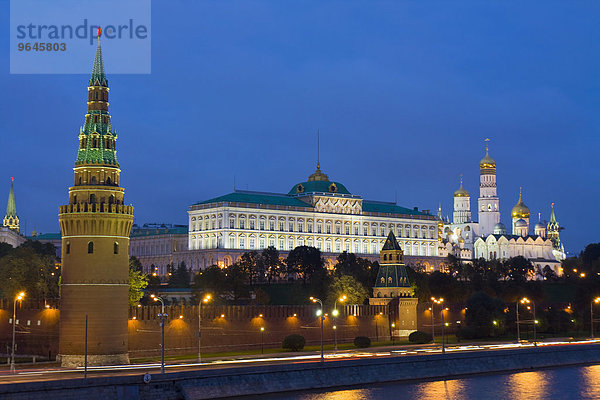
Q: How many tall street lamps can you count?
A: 10